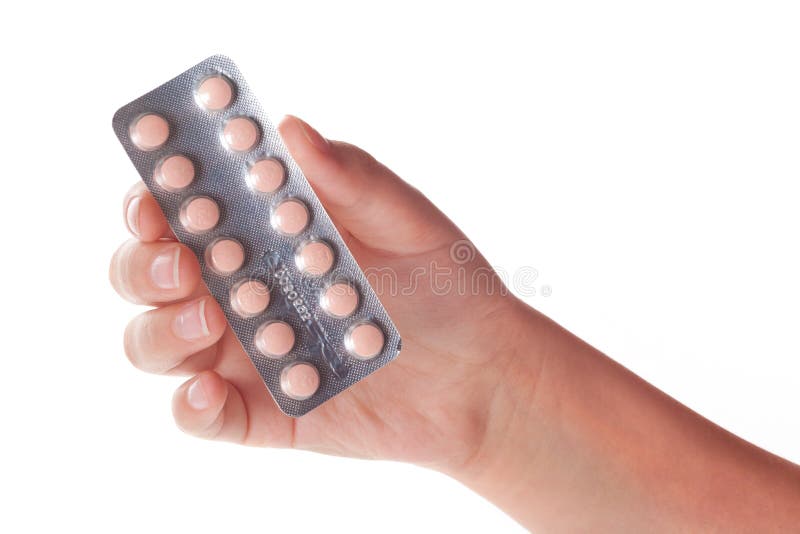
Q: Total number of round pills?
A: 14